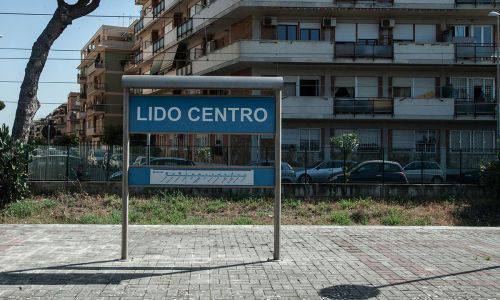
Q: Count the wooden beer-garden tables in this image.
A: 0